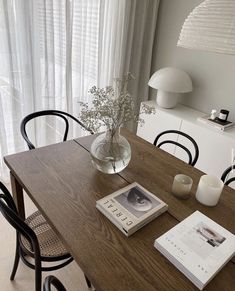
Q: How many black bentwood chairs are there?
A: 5